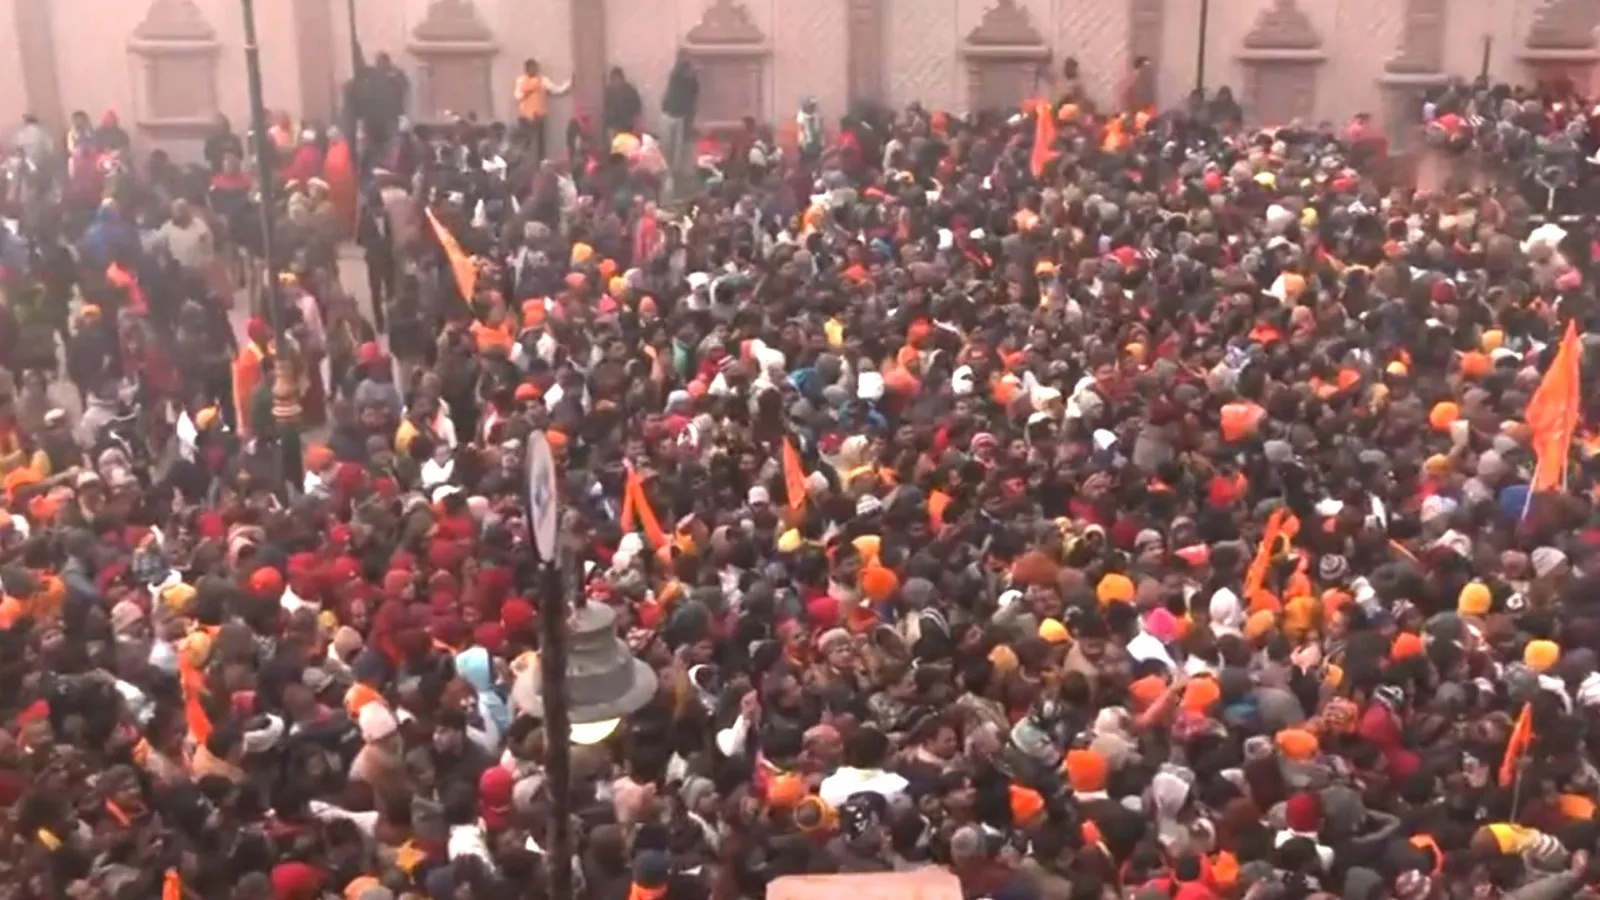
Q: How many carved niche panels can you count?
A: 6